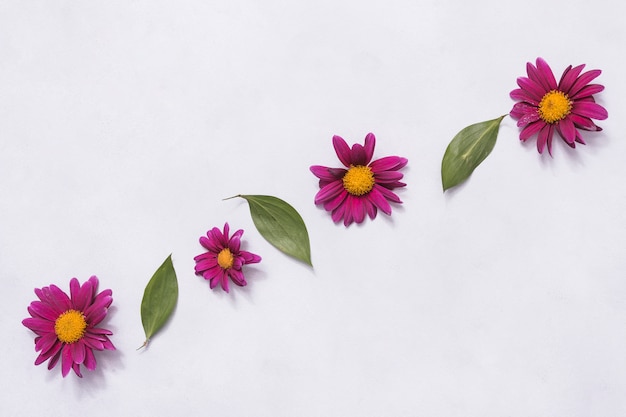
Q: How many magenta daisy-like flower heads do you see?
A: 4